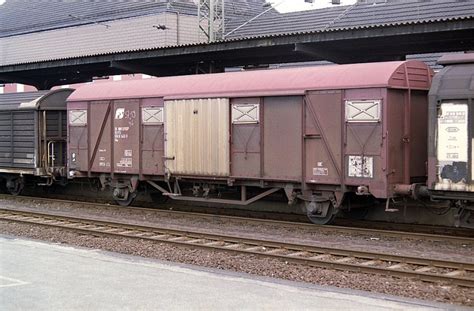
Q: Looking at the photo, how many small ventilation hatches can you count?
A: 4